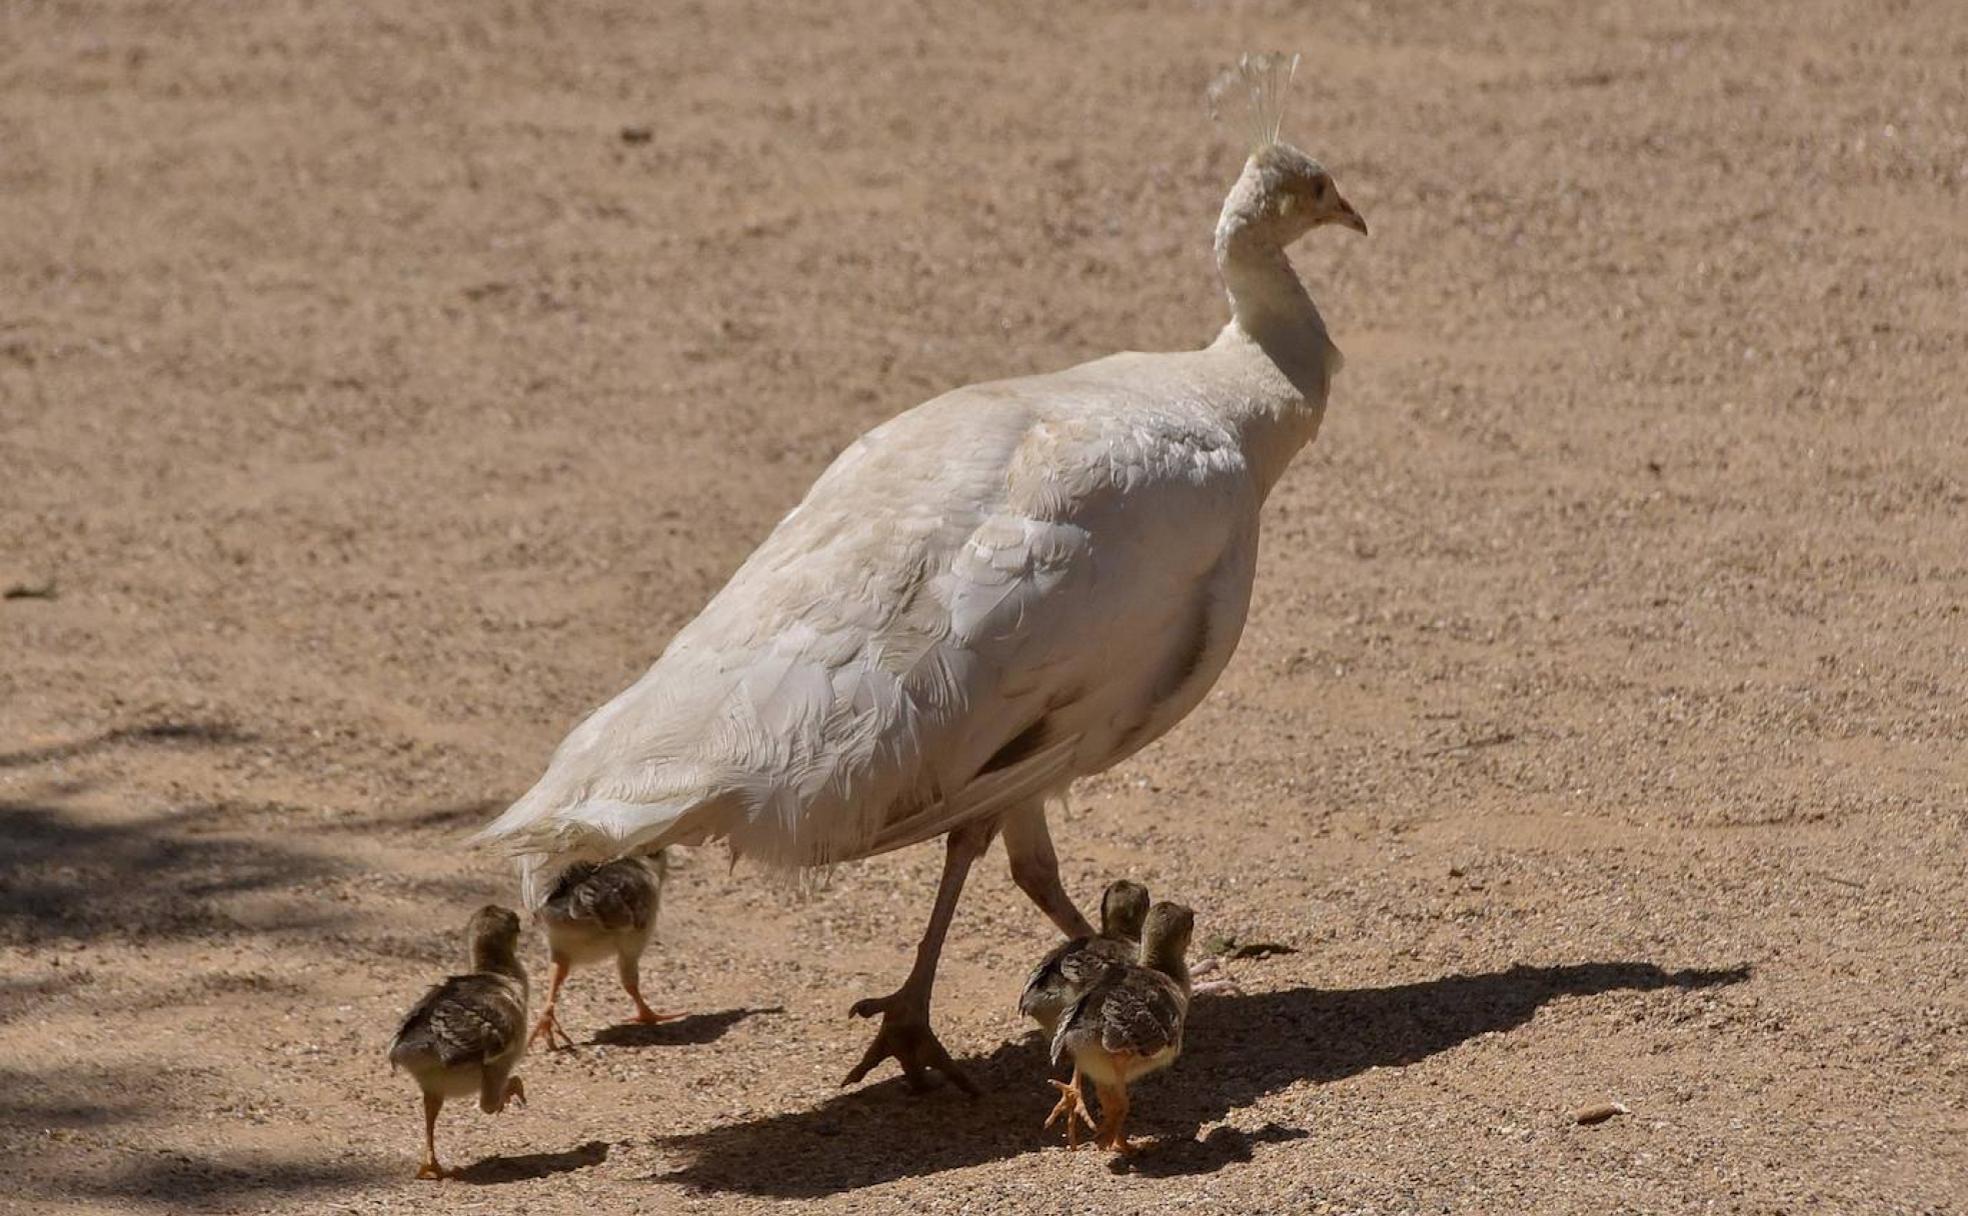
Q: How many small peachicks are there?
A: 4